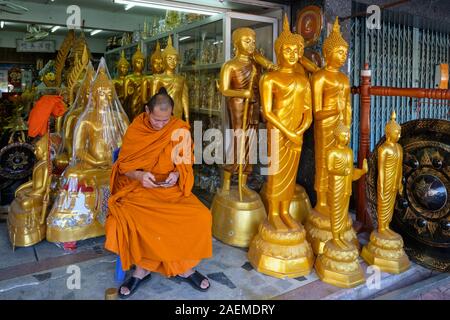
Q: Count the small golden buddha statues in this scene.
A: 2